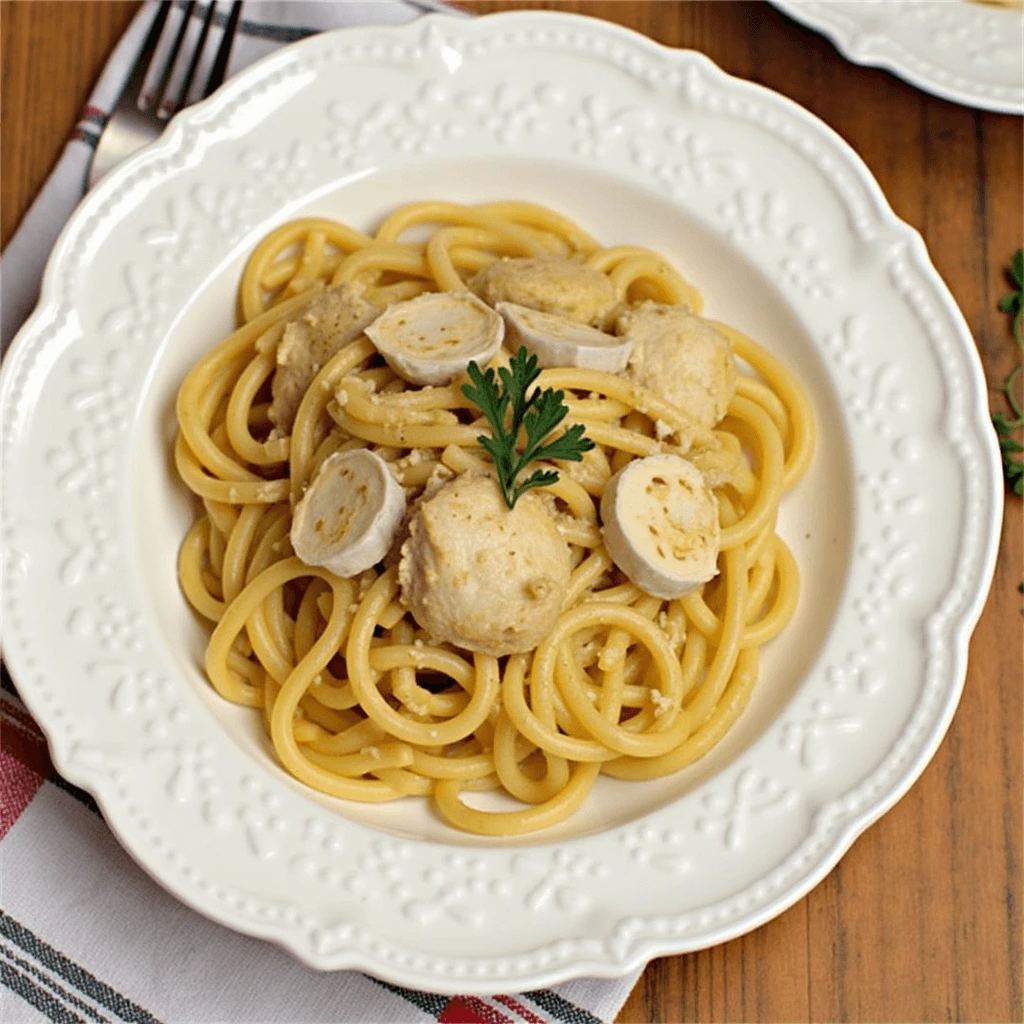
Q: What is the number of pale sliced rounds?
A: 4